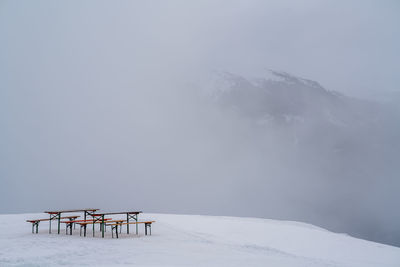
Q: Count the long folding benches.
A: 4